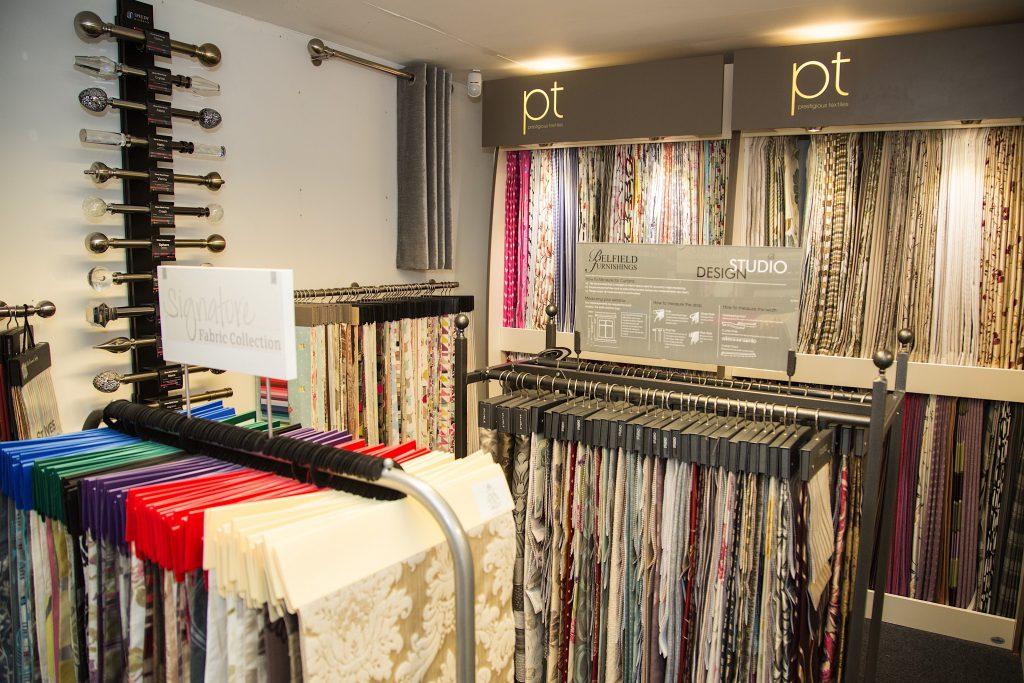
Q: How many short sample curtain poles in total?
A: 12